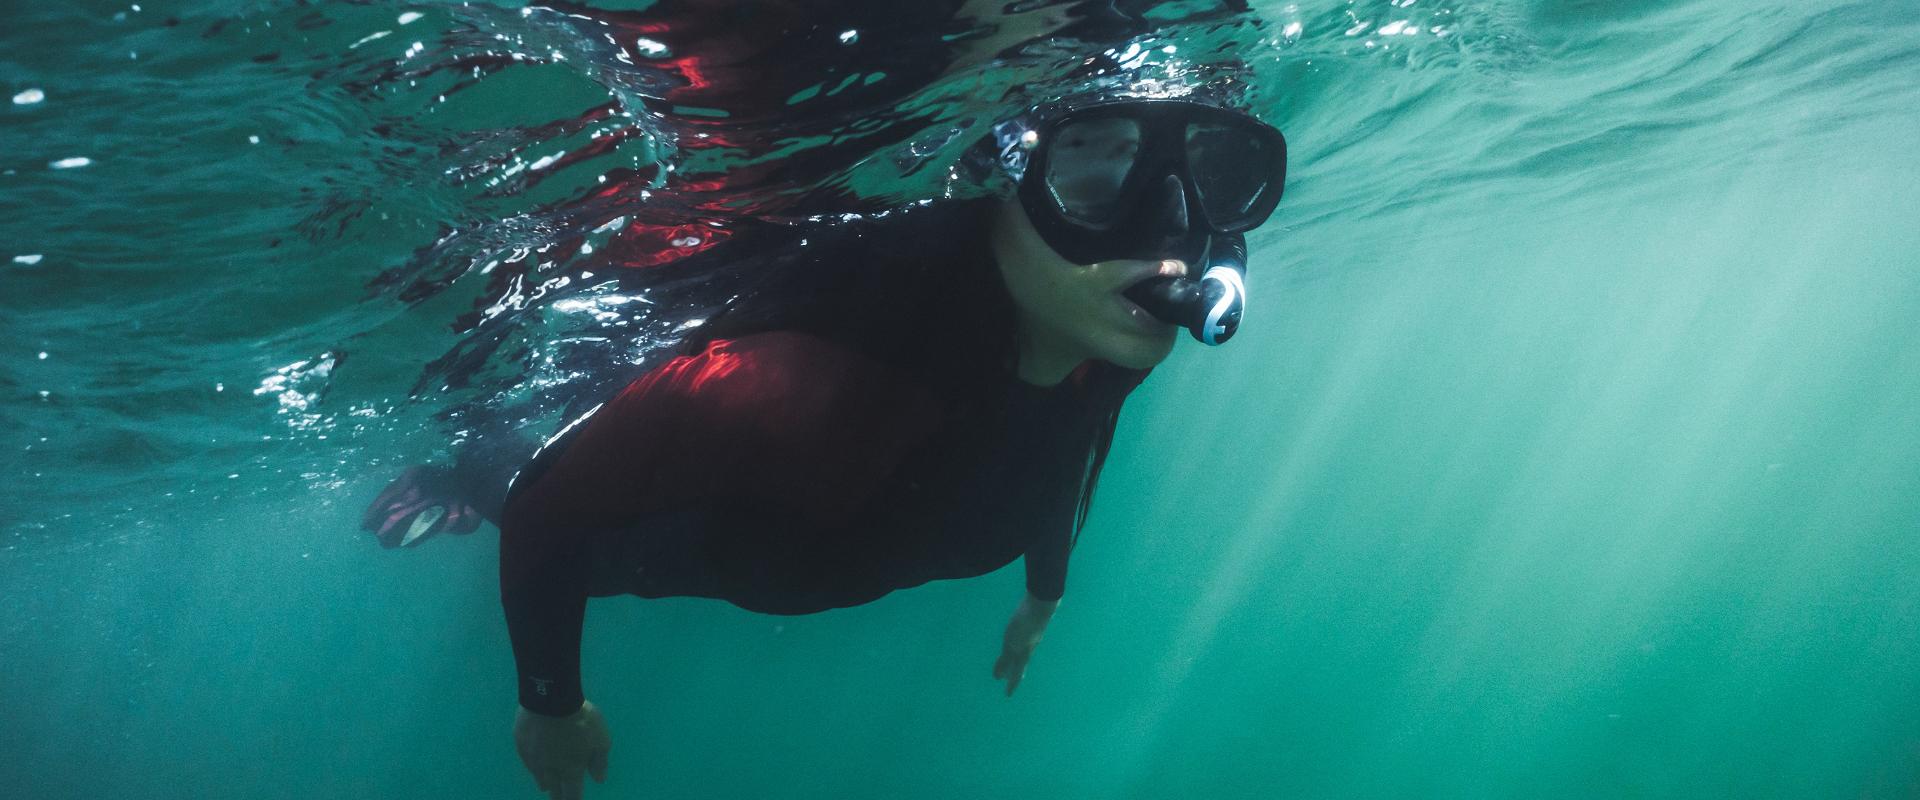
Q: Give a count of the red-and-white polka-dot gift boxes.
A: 0